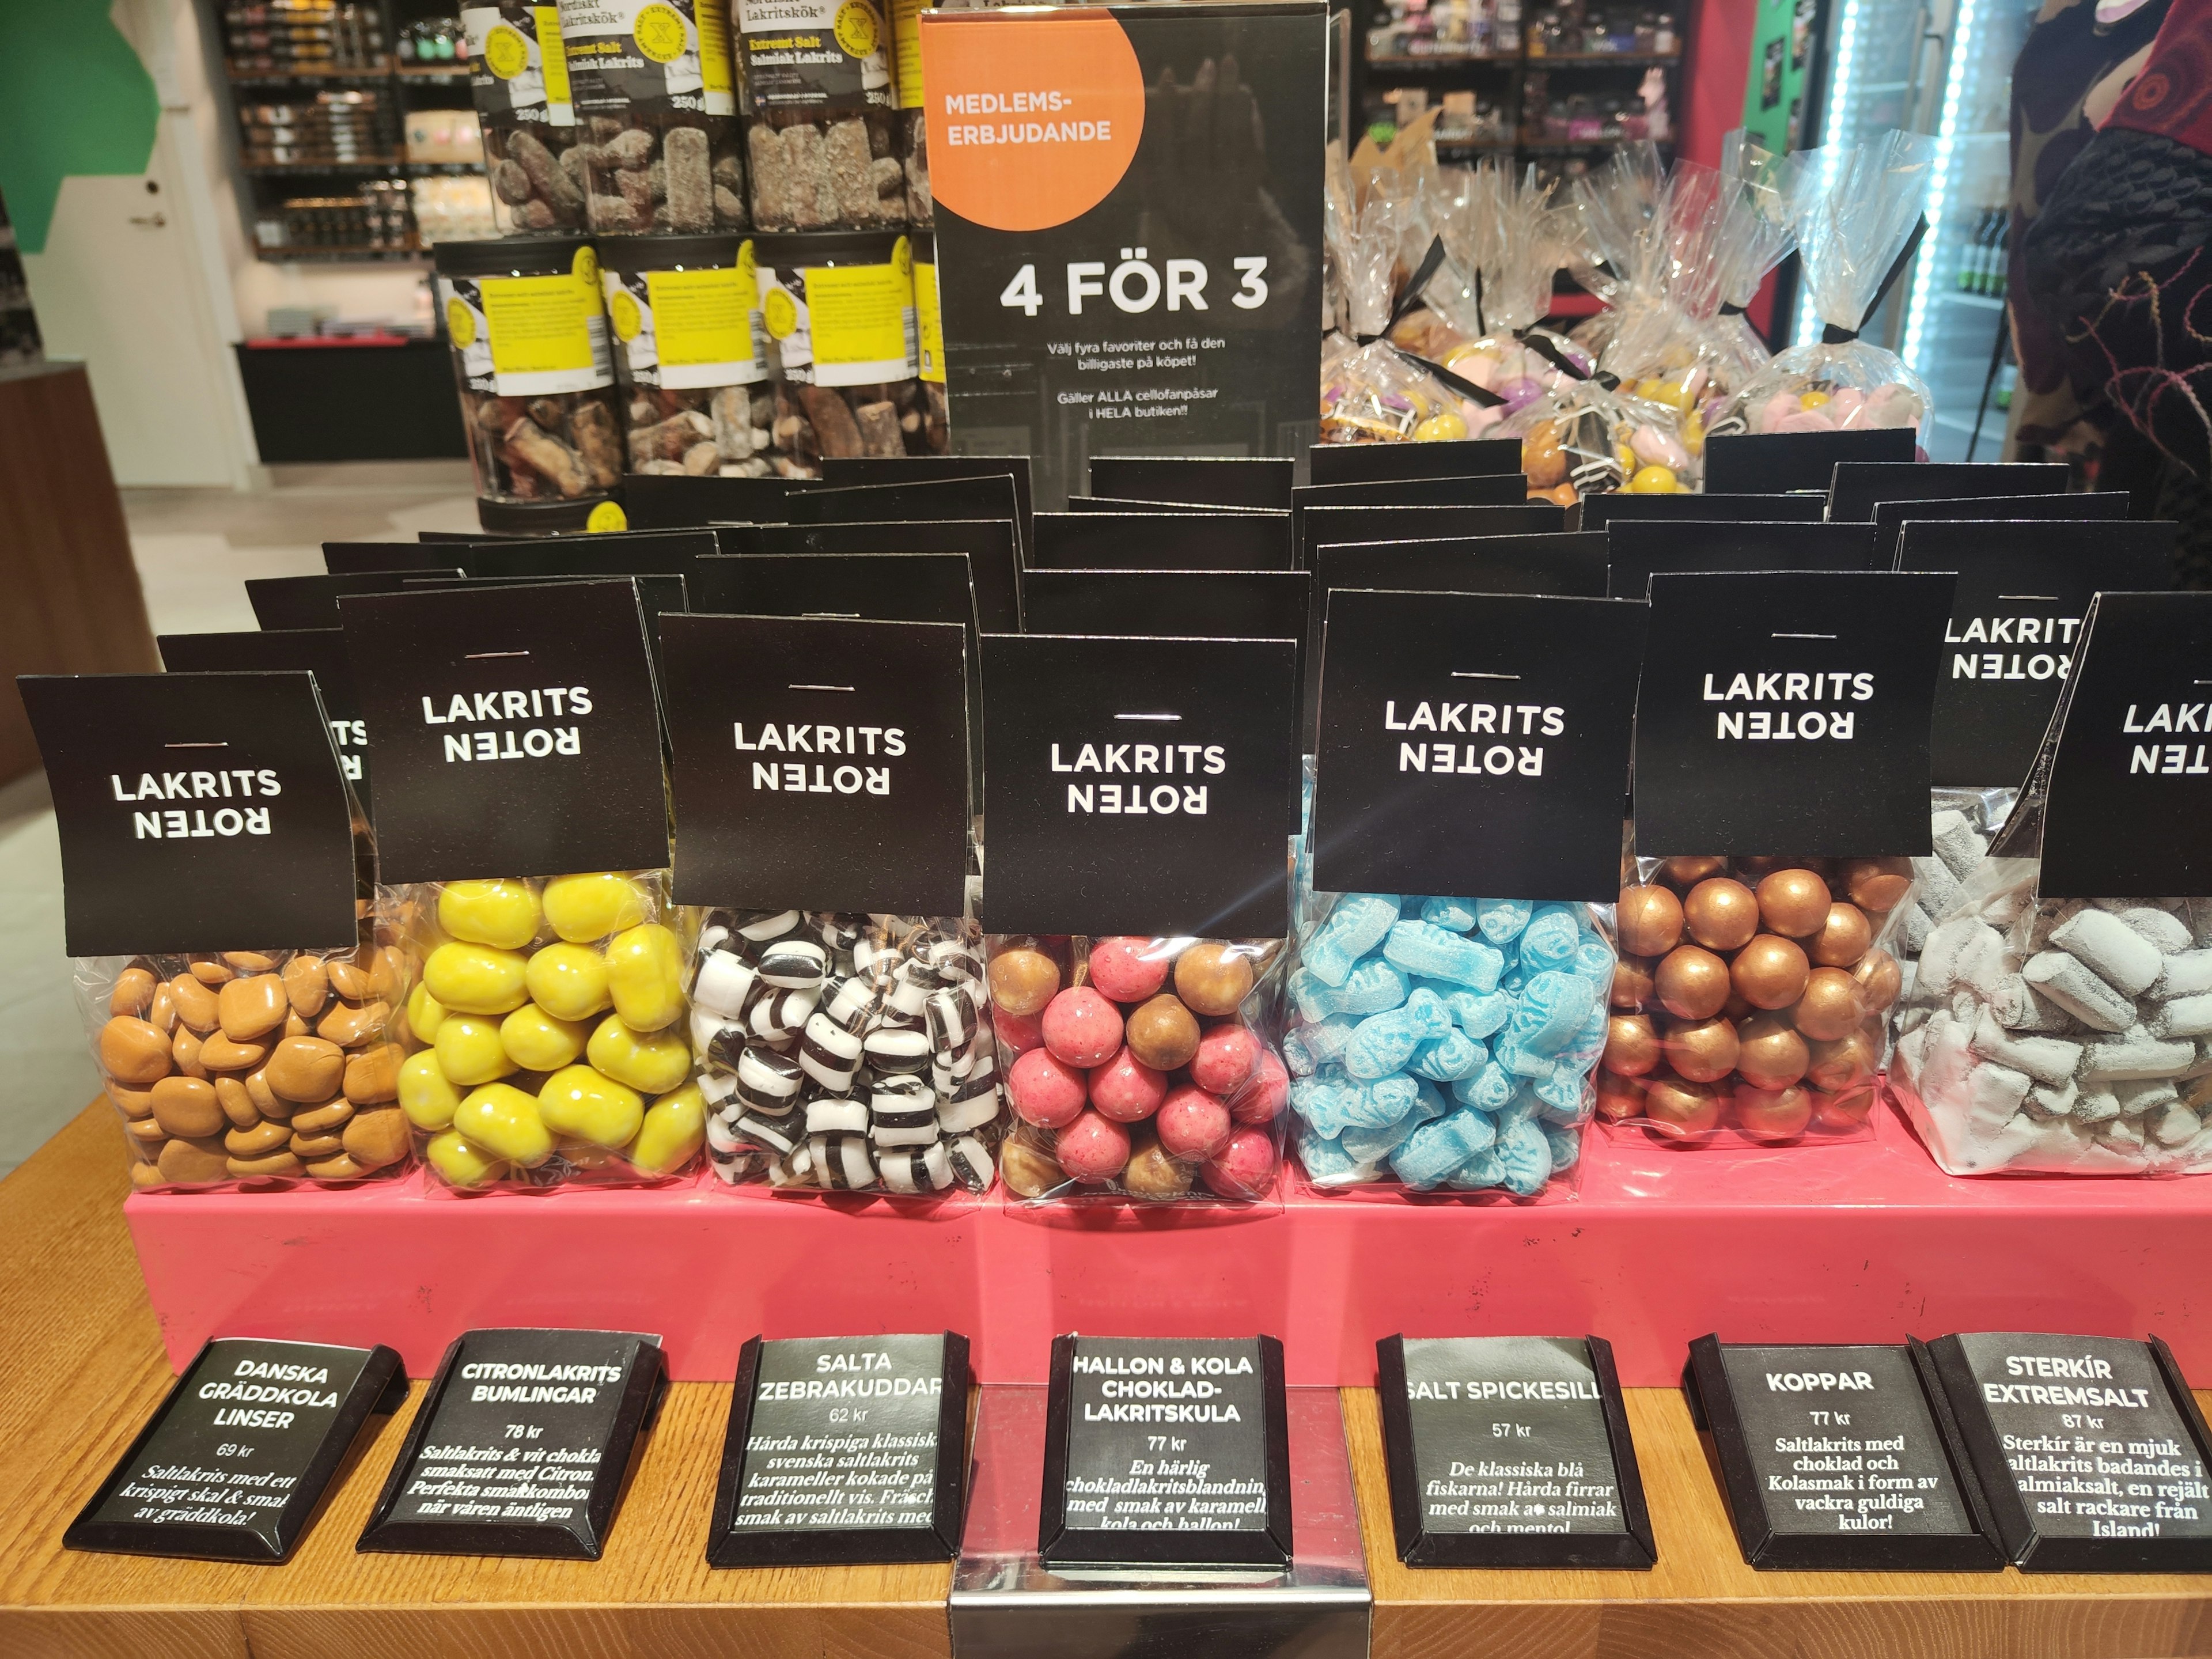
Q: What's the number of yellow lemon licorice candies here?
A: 14